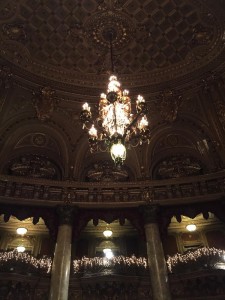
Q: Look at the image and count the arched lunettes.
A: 3